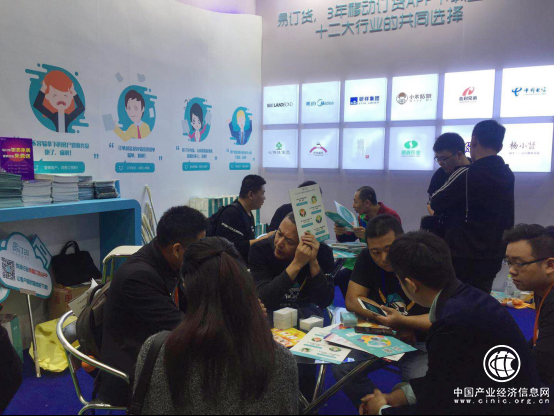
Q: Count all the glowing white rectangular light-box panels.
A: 12